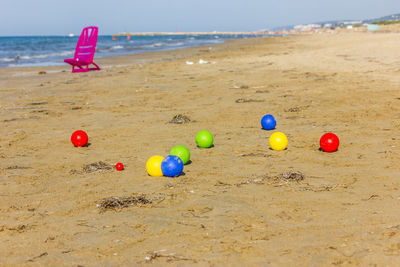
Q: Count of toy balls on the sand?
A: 9